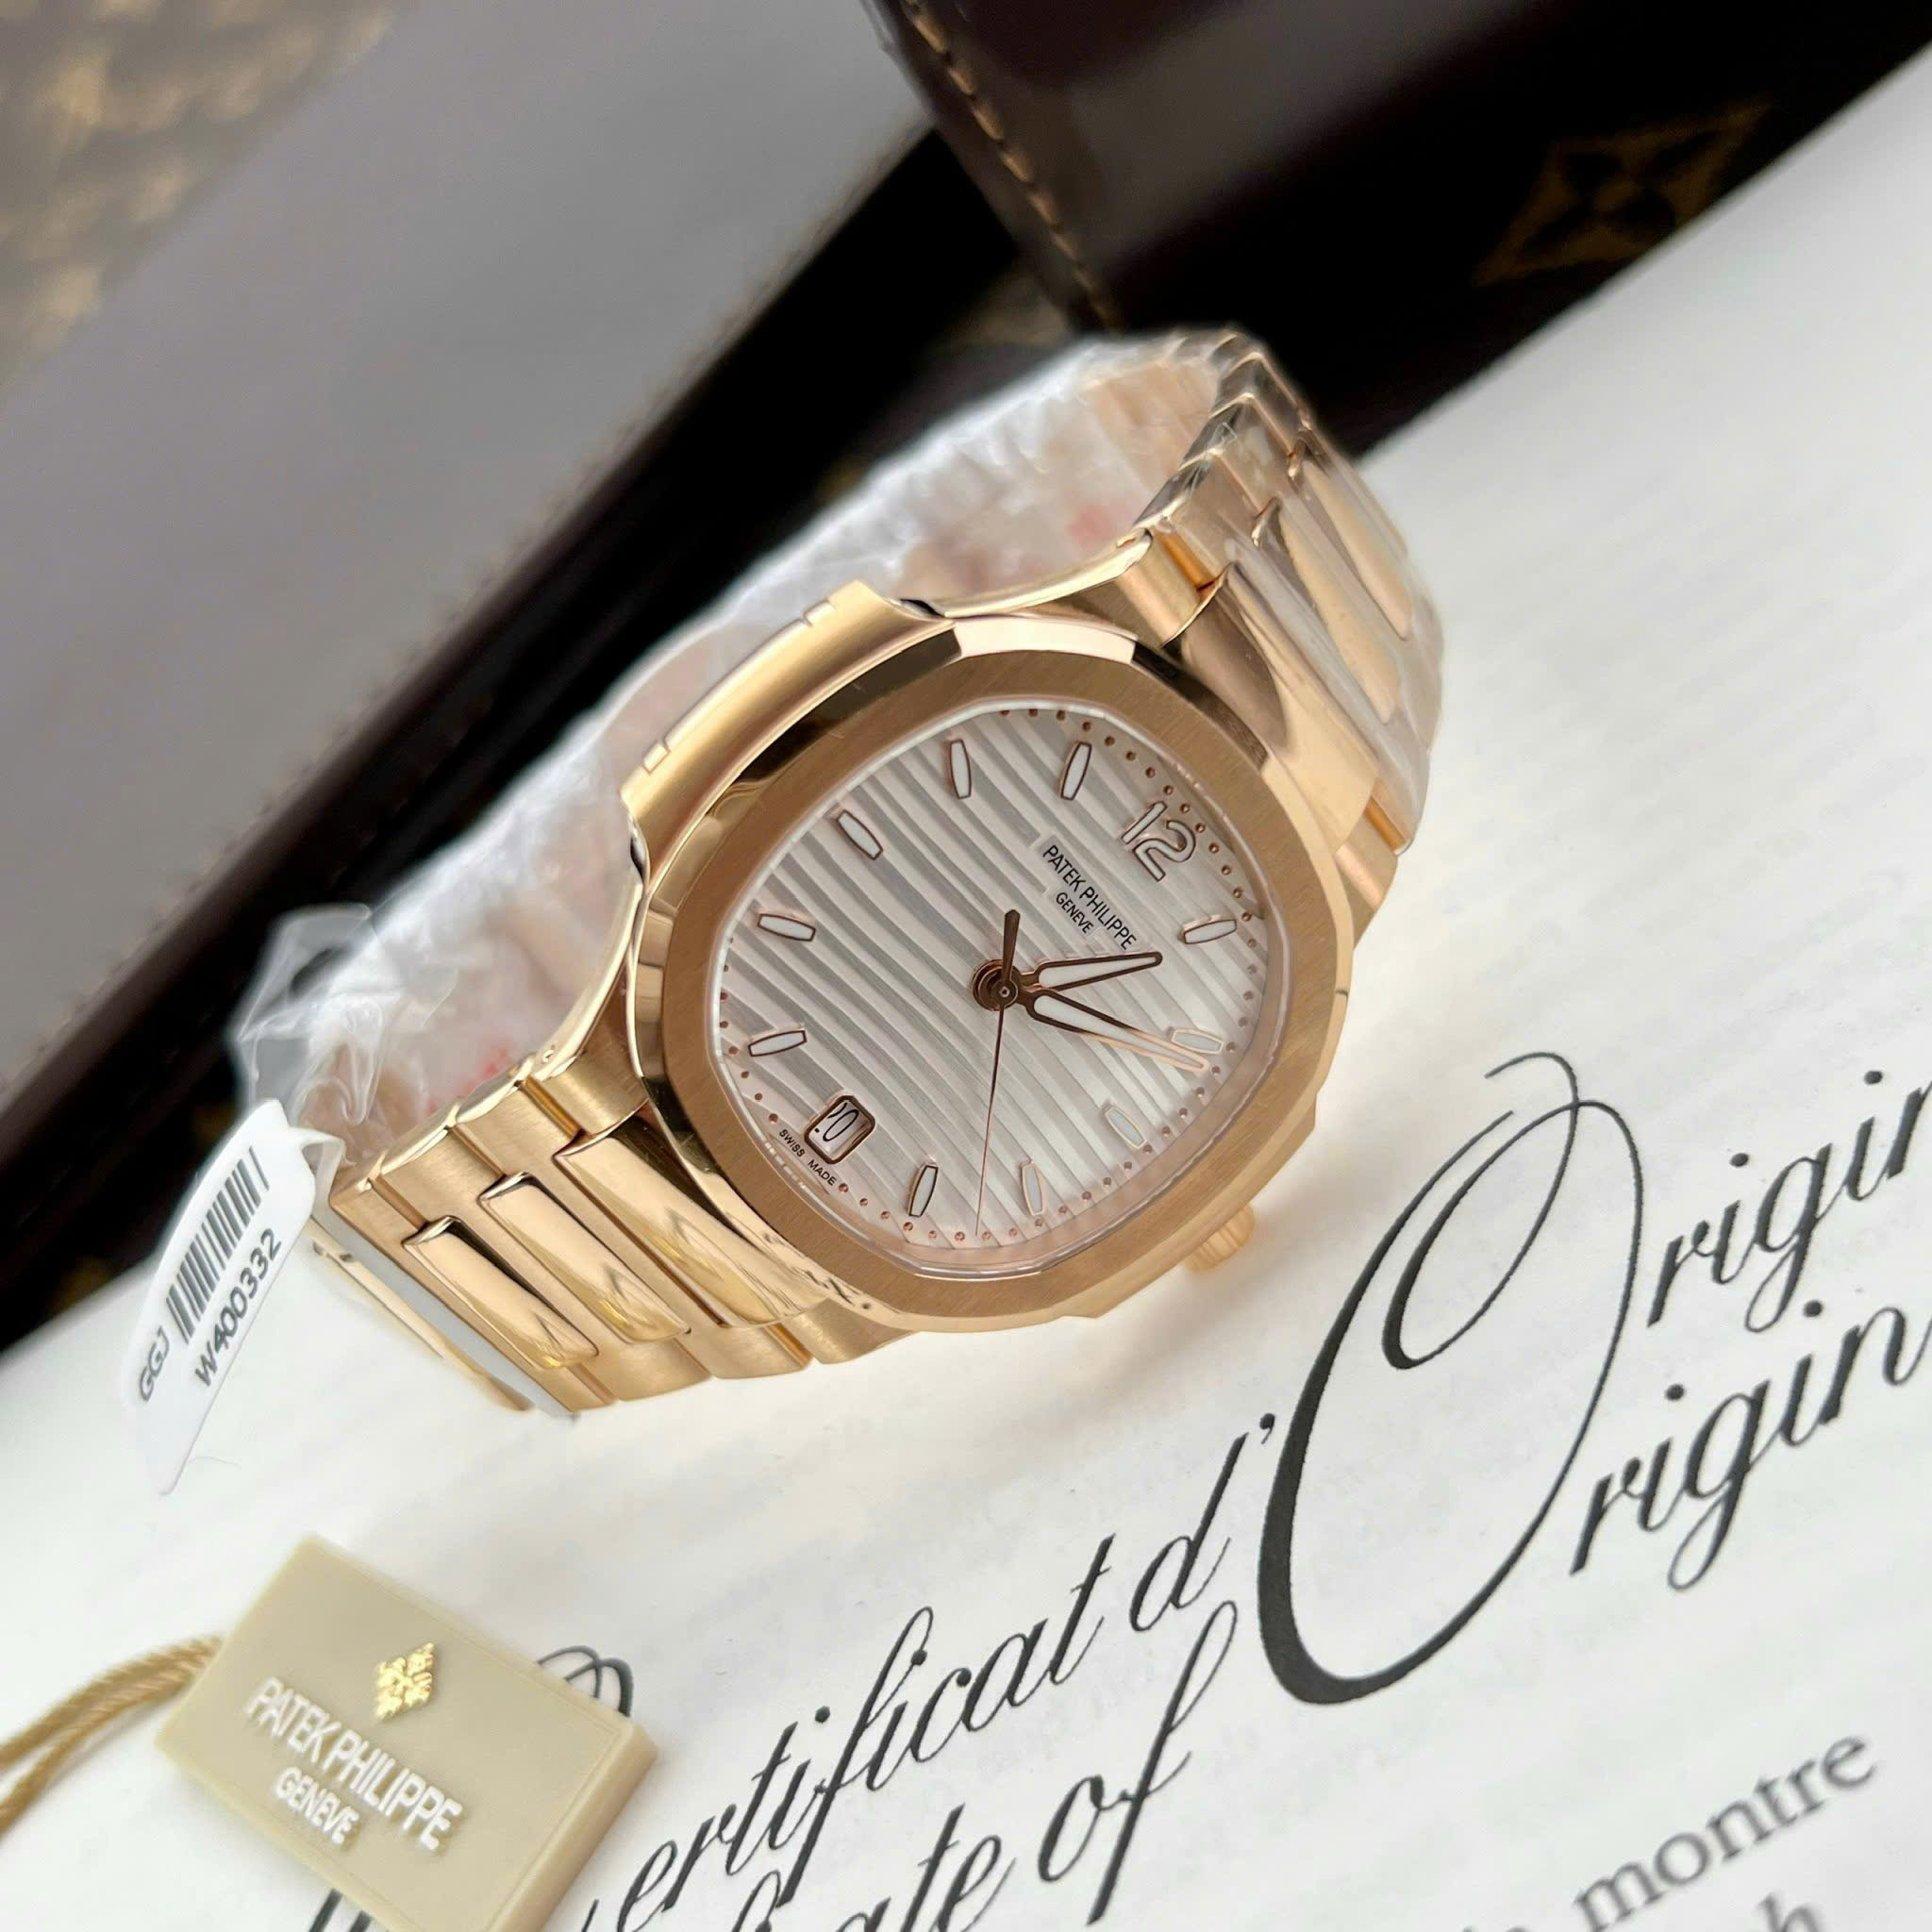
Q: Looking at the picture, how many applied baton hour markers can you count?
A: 10